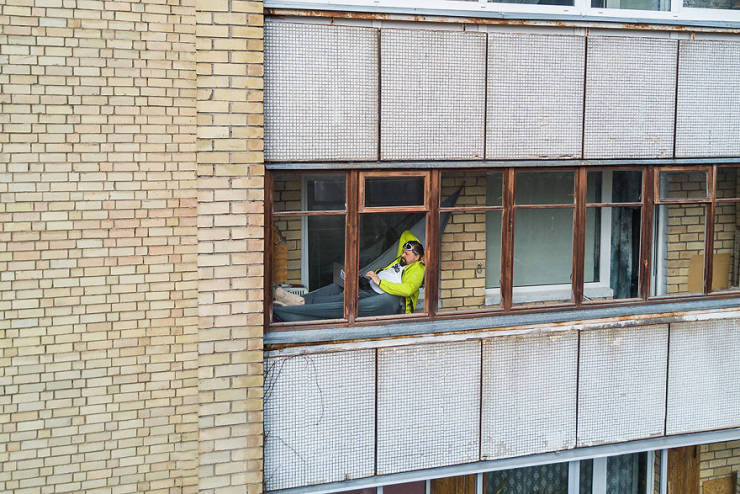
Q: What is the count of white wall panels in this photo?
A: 10